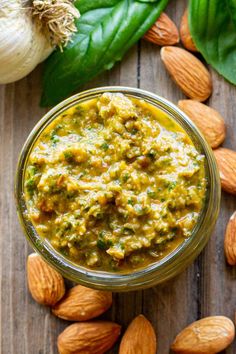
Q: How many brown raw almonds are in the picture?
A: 11